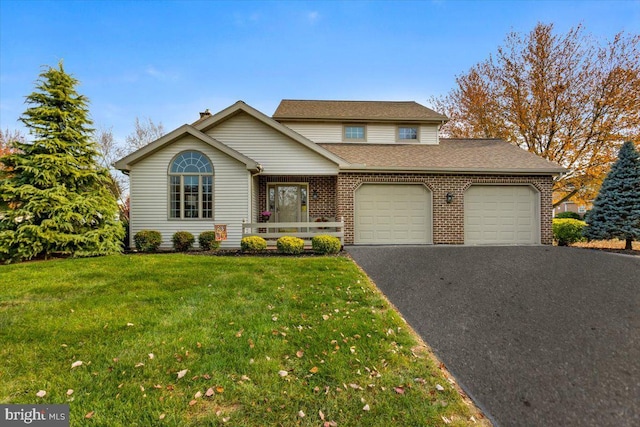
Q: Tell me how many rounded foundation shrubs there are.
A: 6